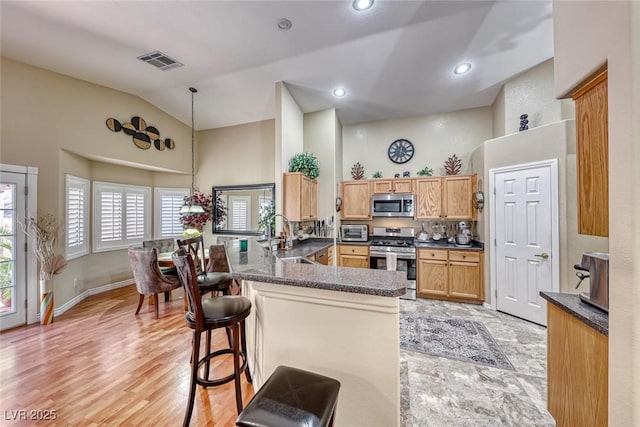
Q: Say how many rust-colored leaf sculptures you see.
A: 2